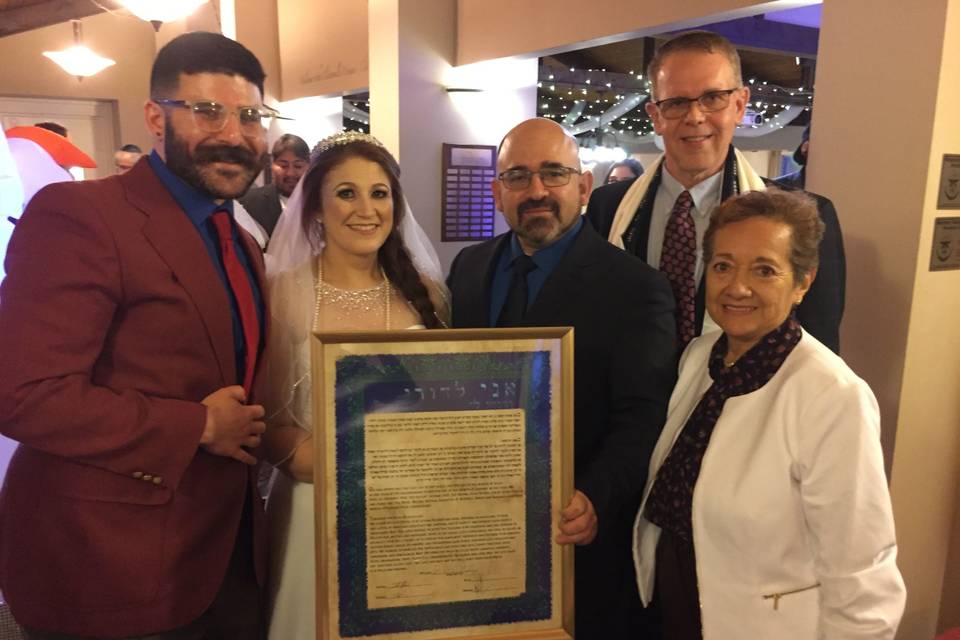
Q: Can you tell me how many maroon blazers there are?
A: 1